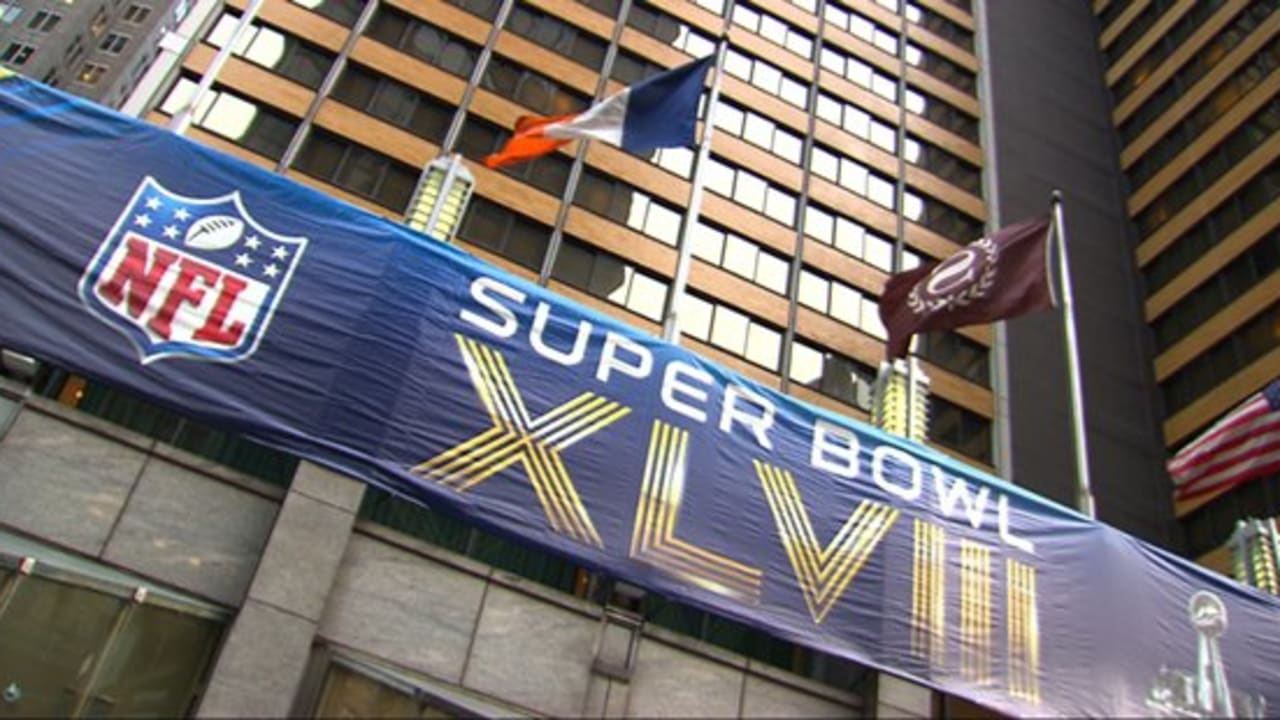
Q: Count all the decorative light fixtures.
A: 3